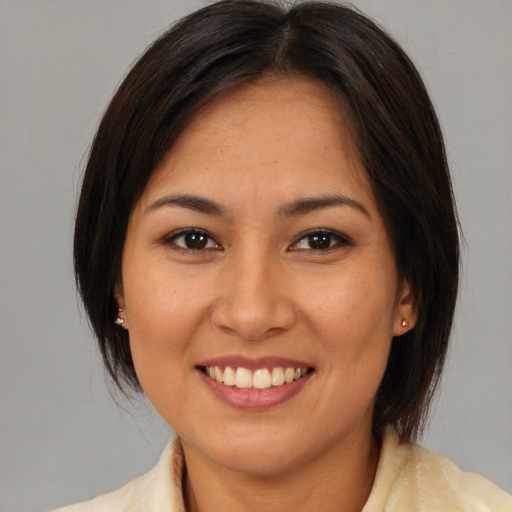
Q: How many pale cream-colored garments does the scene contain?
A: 1